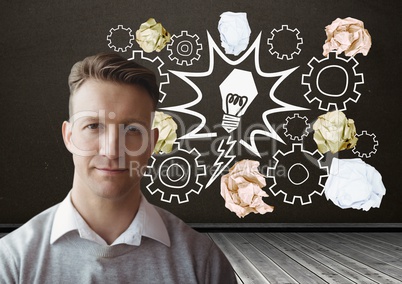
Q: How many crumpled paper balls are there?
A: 7